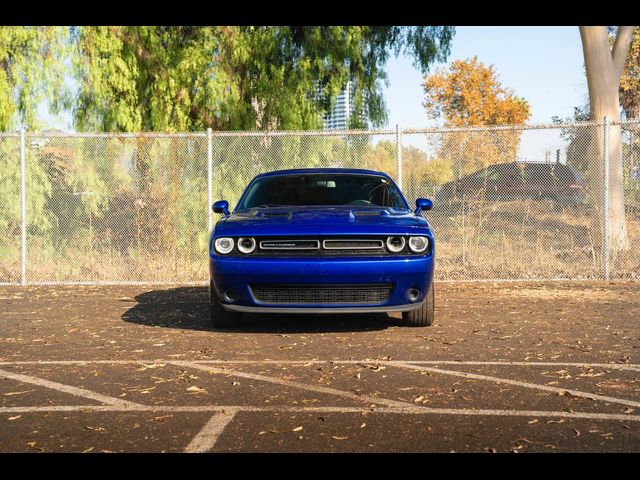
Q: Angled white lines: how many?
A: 4